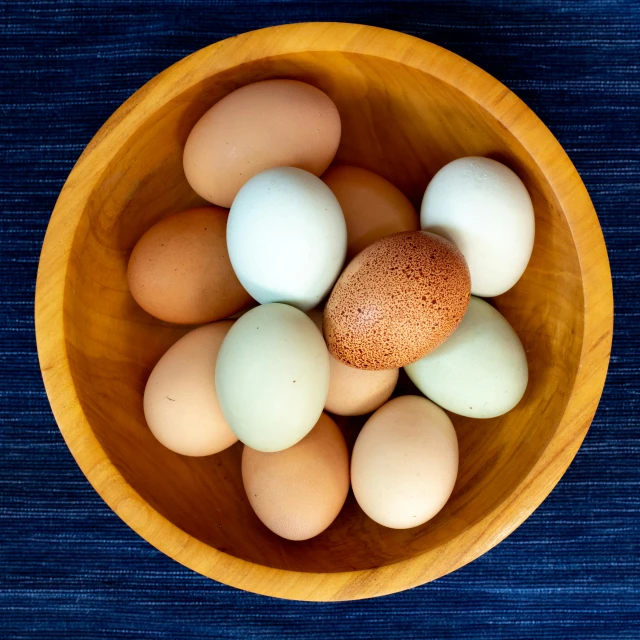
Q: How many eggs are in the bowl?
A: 12